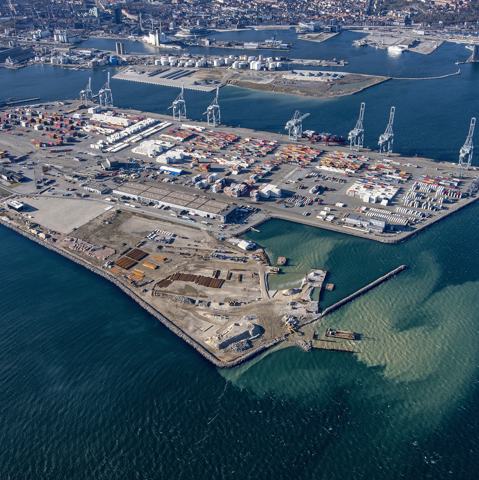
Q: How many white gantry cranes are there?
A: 8